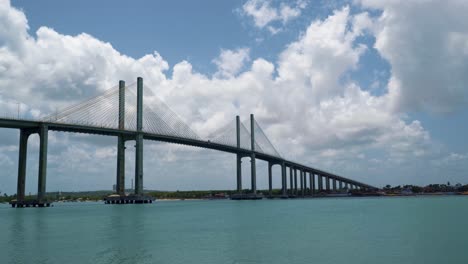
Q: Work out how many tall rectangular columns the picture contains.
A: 4